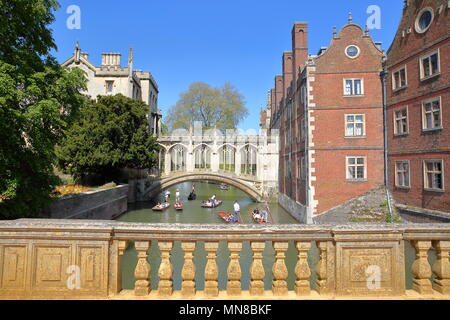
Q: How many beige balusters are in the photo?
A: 11